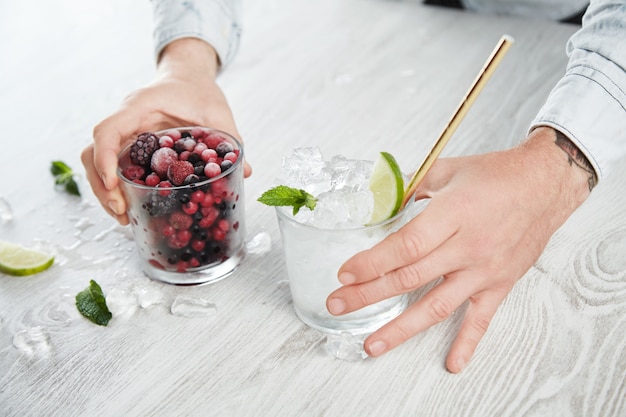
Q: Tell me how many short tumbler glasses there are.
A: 2